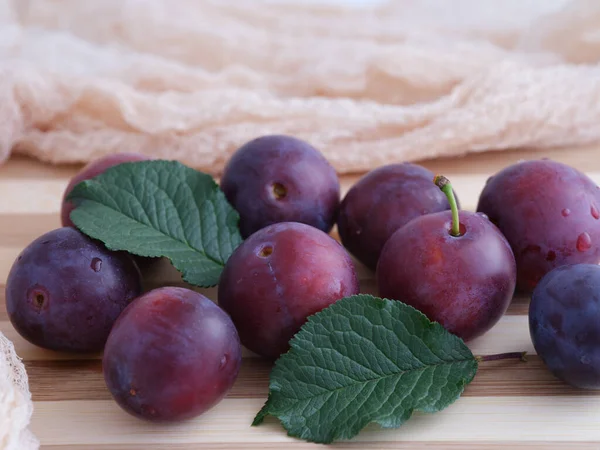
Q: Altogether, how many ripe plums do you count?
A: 9